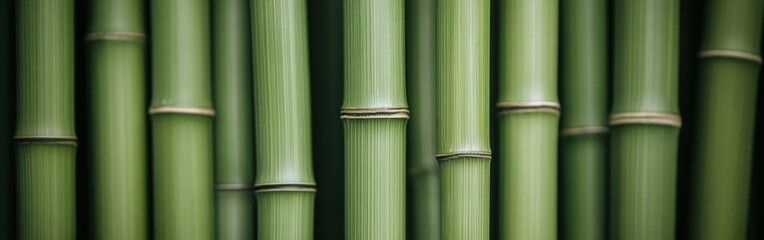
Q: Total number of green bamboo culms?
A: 12